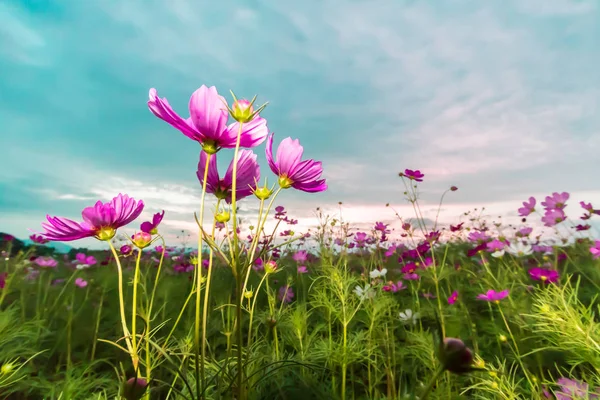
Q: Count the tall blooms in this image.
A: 4